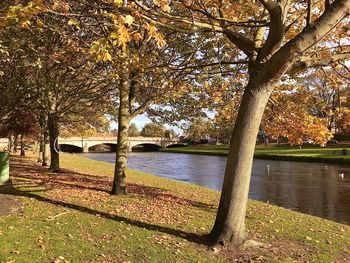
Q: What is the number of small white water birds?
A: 3